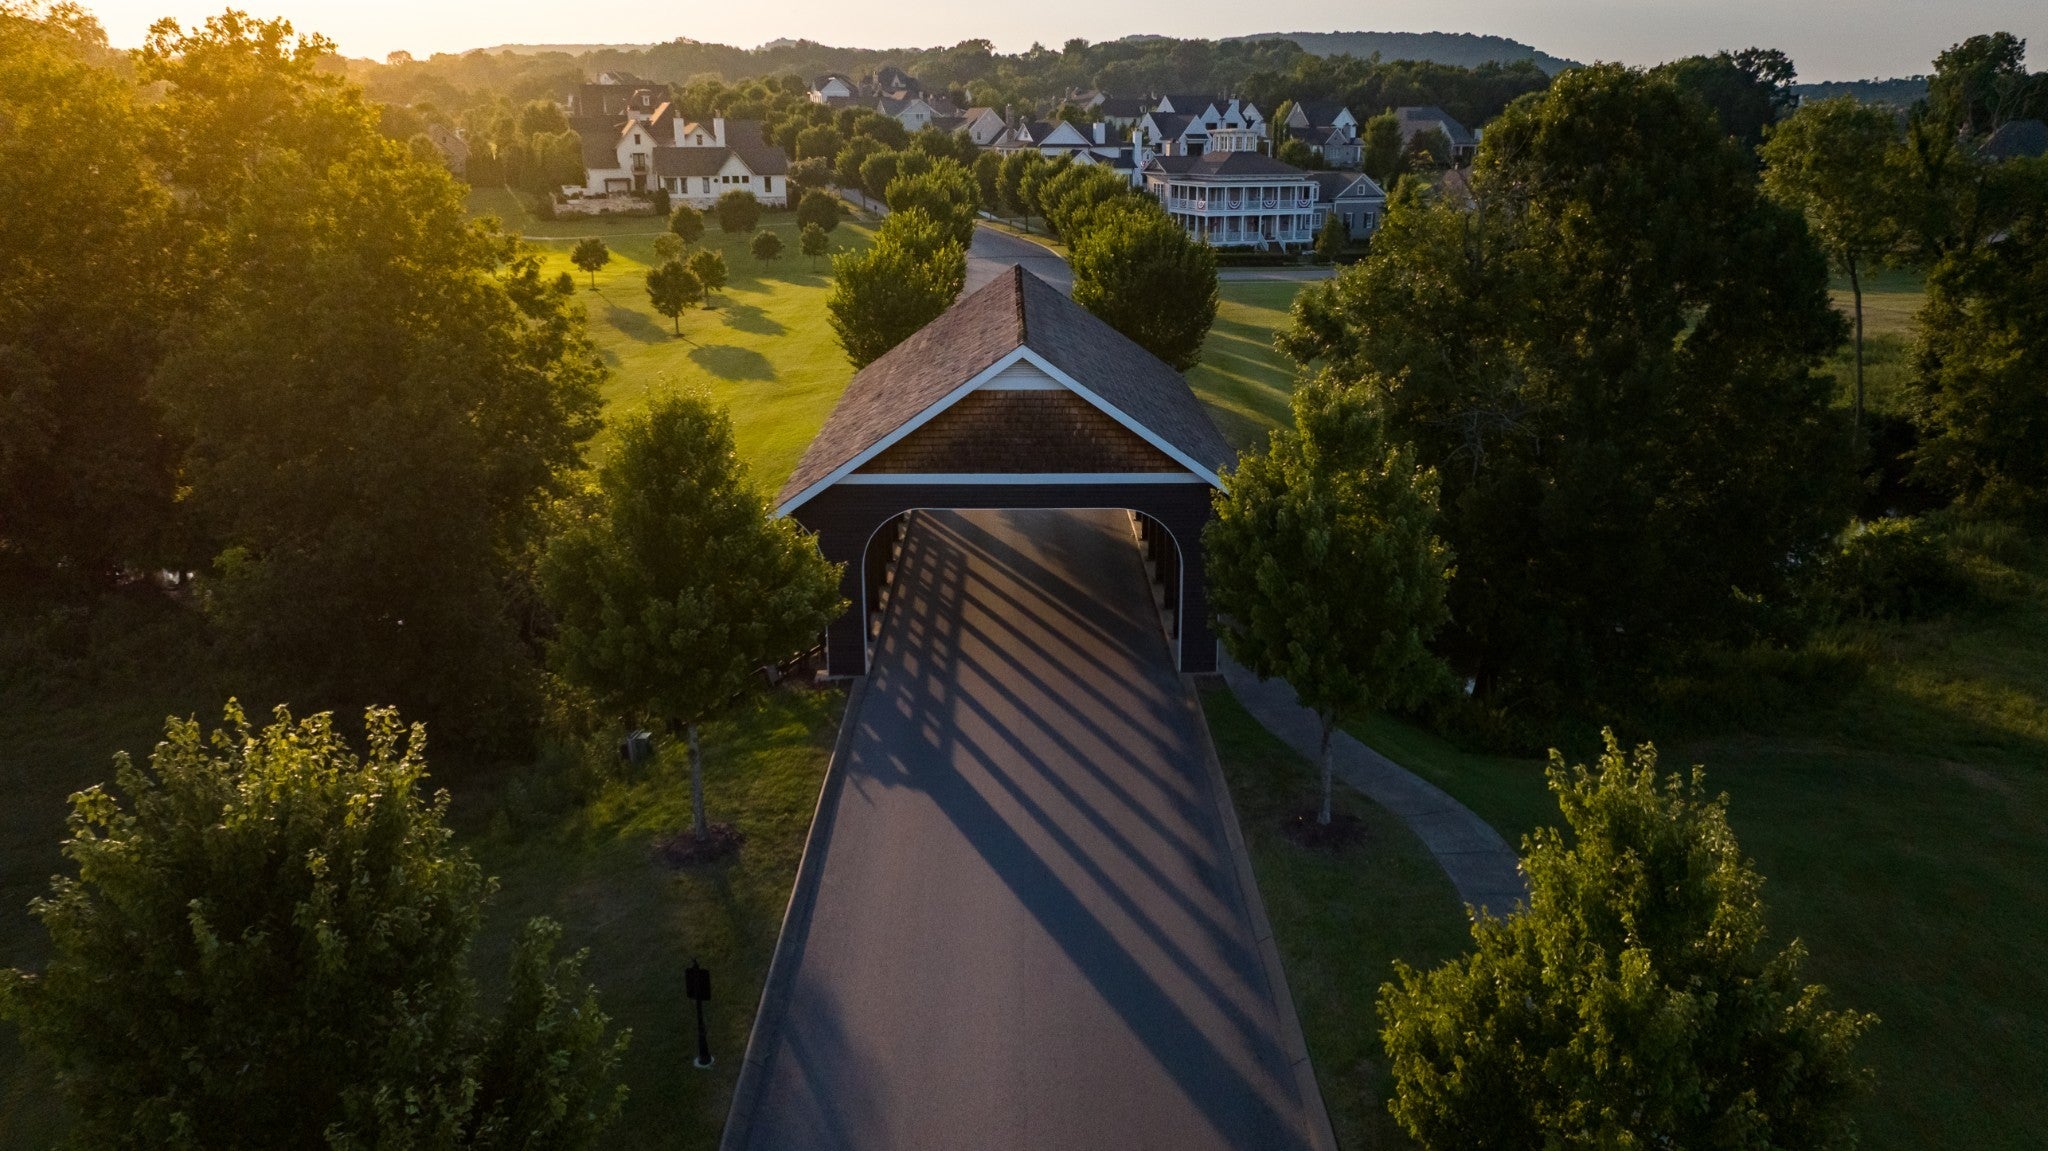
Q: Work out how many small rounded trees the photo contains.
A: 9